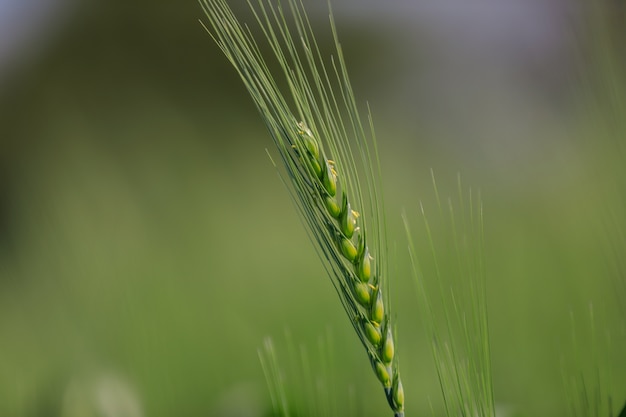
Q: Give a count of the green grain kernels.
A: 13